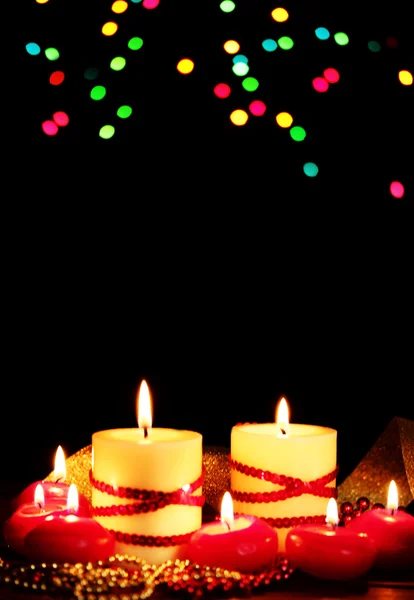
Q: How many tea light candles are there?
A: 6